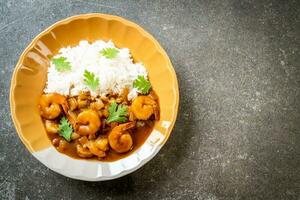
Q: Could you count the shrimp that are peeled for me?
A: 4